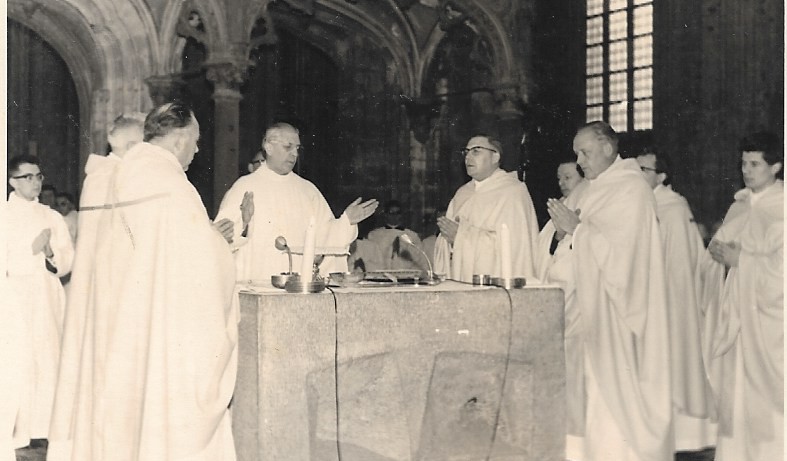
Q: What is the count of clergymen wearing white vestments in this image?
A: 9